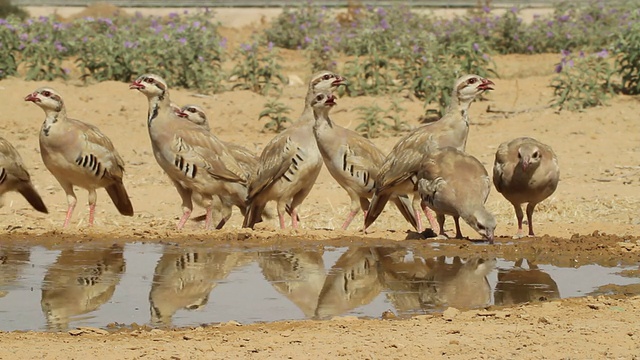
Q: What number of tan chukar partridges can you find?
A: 9